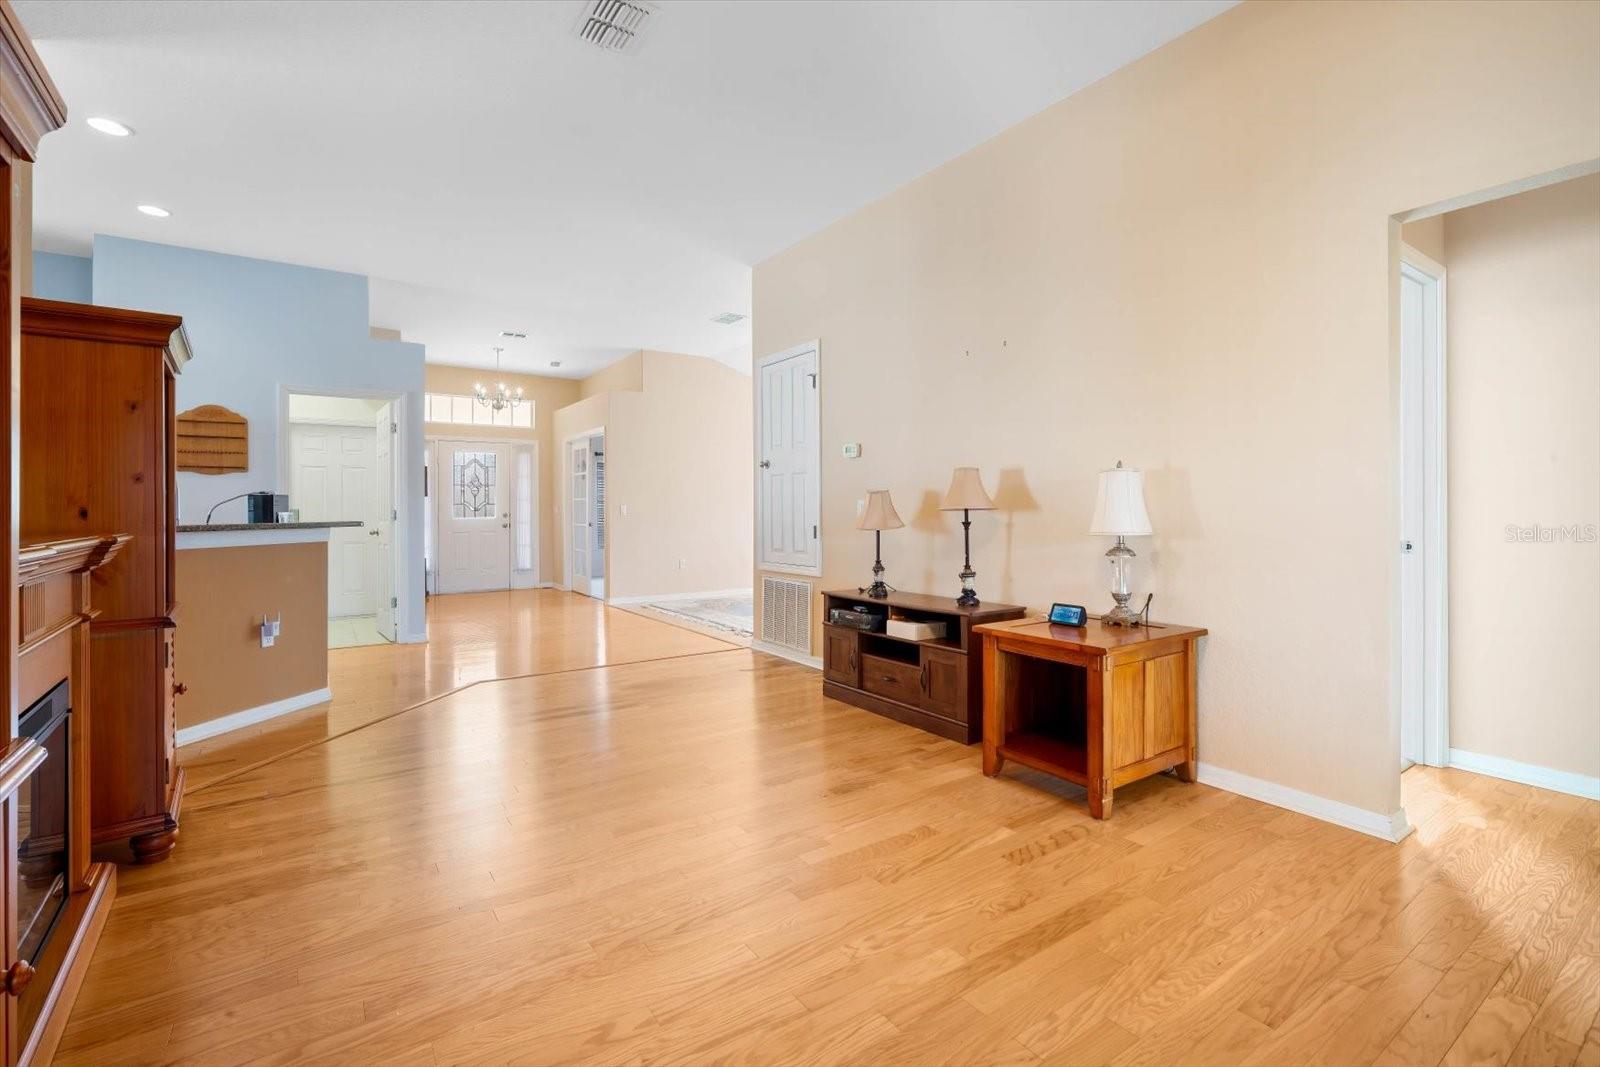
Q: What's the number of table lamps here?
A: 3